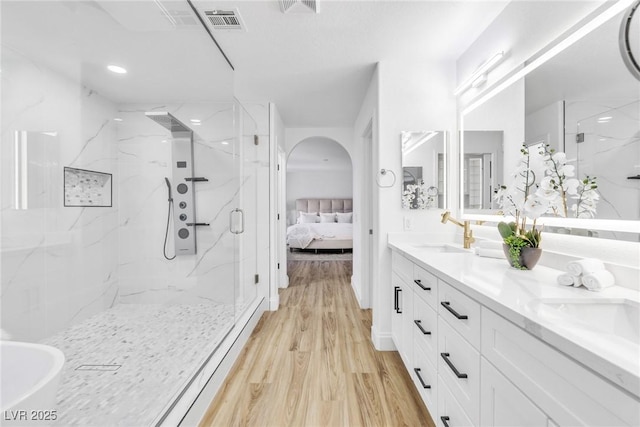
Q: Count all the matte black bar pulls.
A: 8